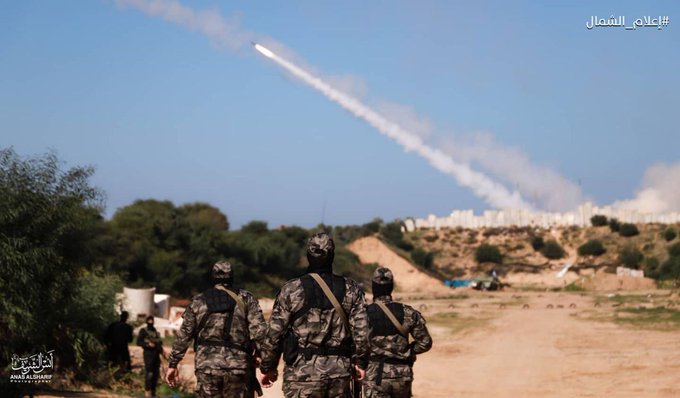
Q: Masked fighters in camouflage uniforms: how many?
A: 3